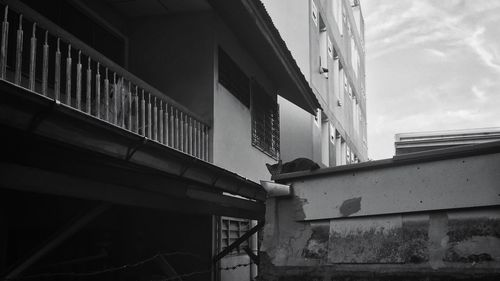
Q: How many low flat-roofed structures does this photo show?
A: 1